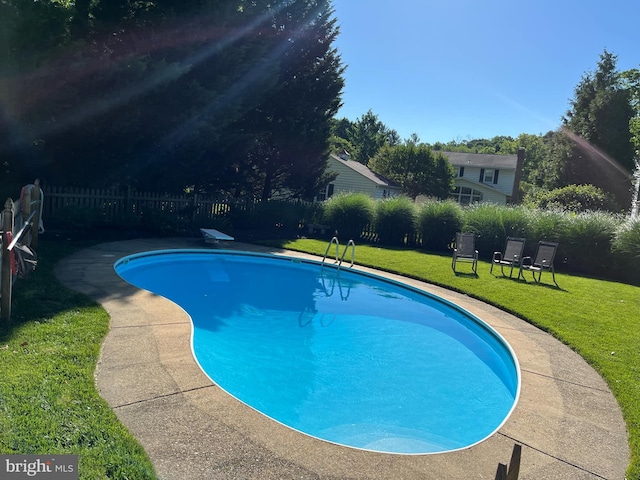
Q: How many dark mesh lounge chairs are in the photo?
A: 3